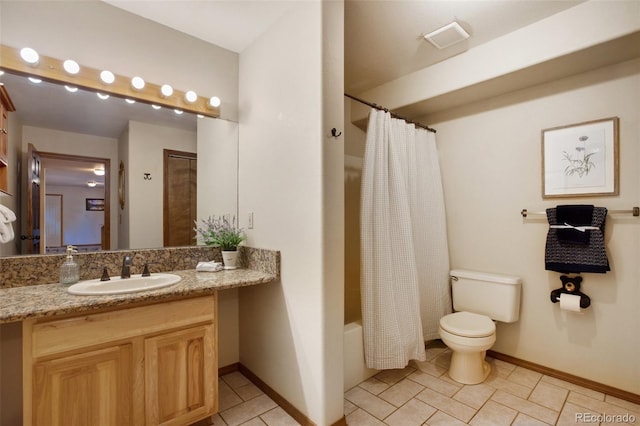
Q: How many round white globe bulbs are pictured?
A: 7